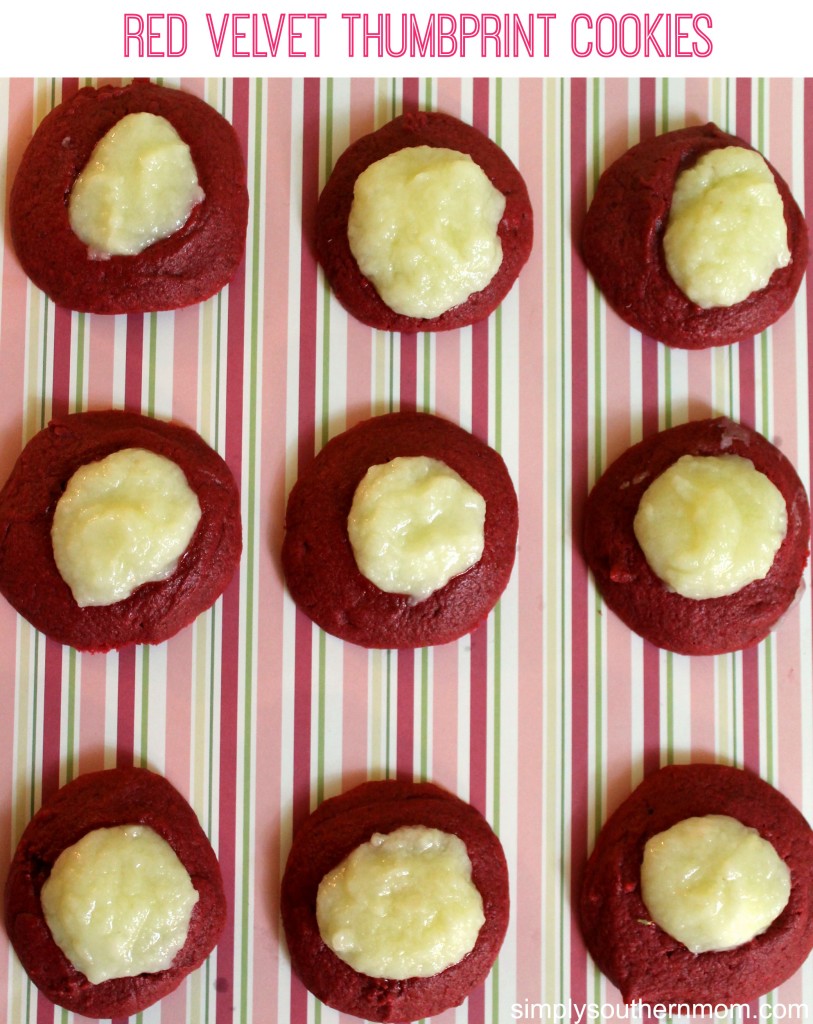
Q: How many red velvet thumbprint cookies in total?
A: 9